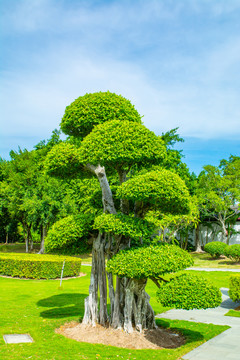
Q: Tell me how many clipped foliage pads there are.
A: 8